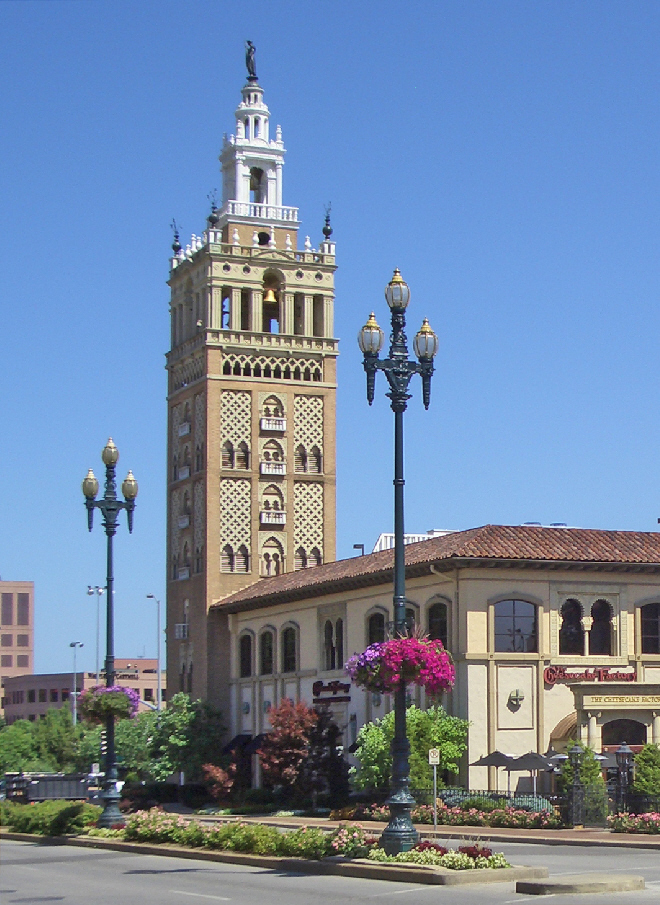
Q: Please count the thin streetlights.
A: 3